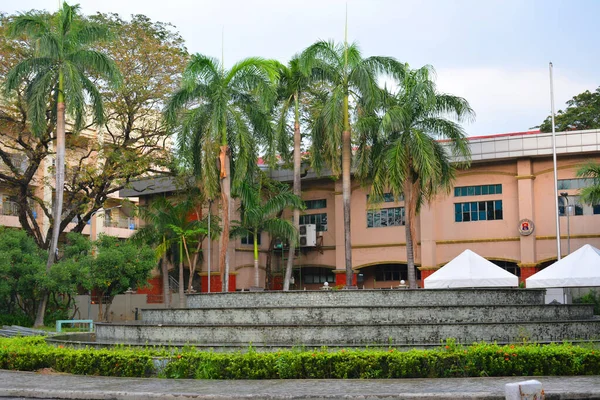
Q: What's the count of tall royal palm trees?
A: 5